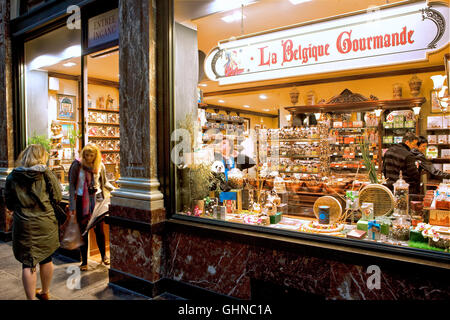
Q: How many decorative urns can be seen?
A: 4